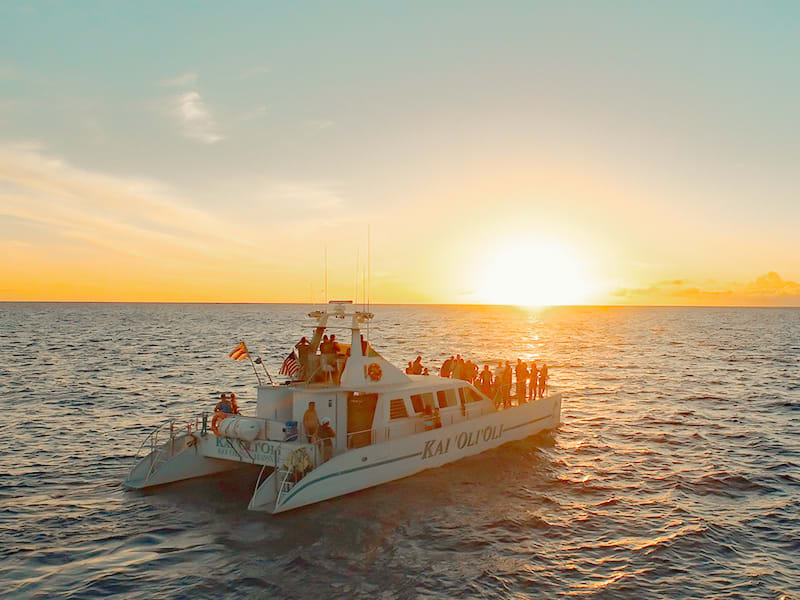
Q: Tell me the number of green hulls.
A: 0